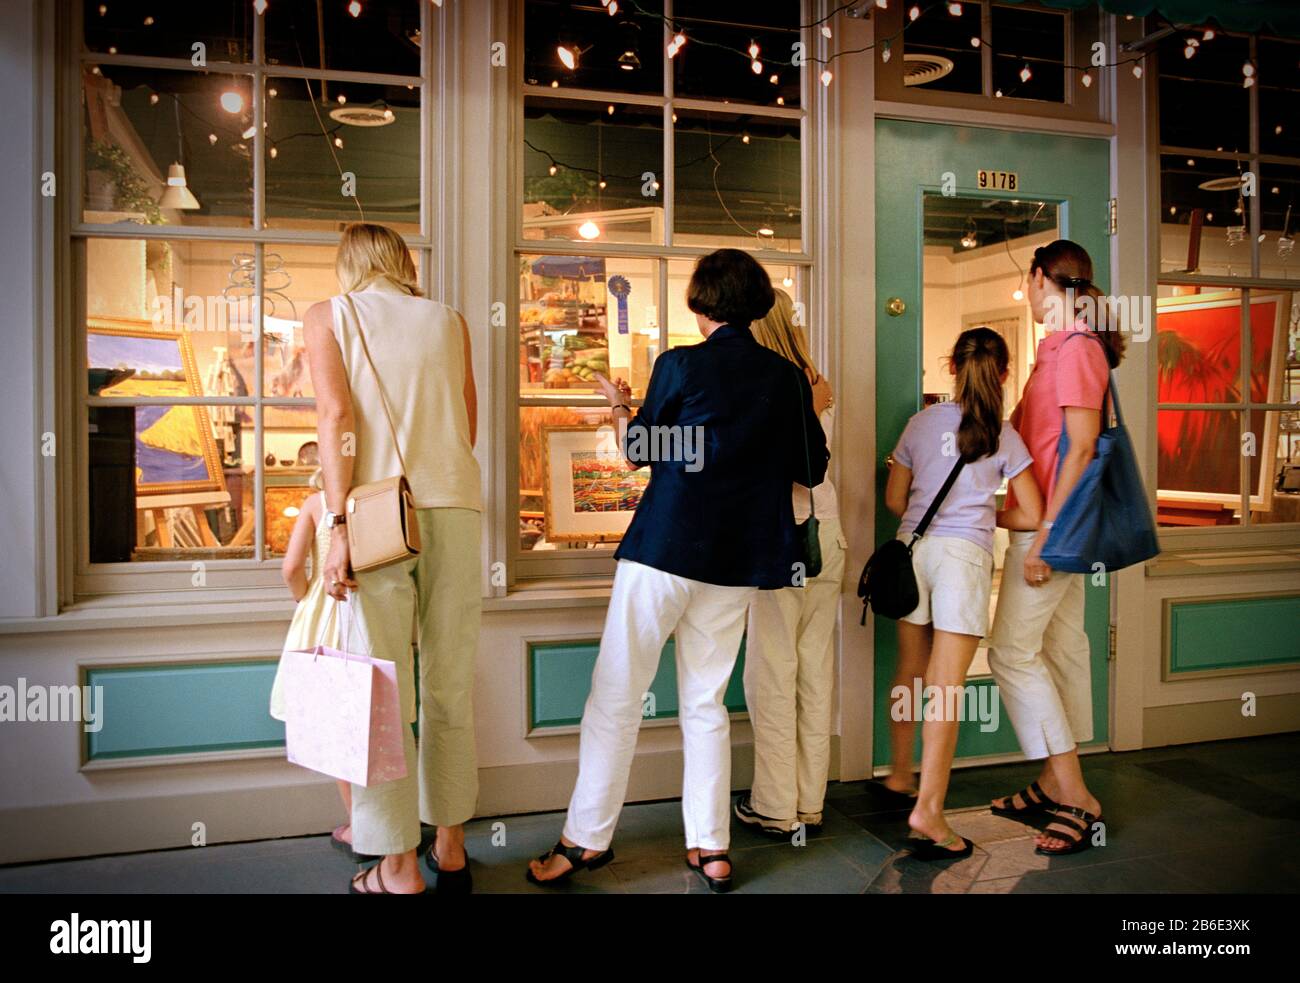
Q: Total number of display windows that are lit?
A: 3